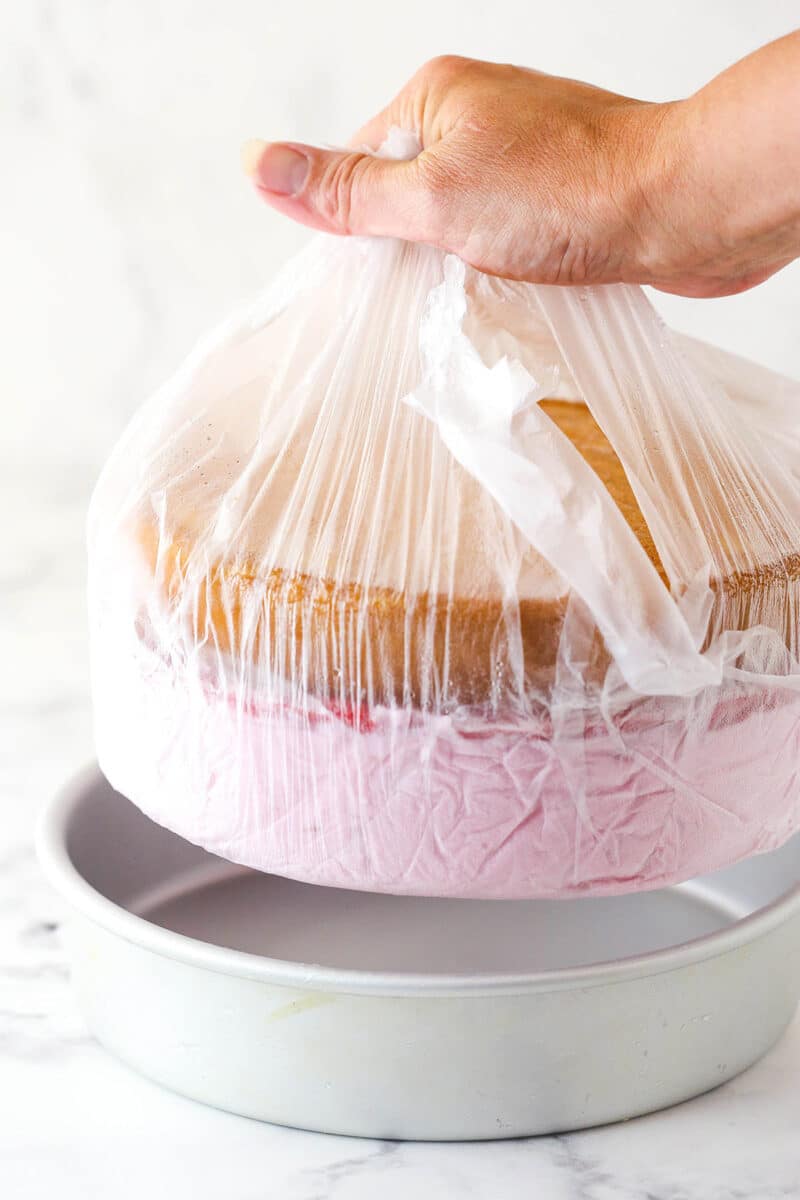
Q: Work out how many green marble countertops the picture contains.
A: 0